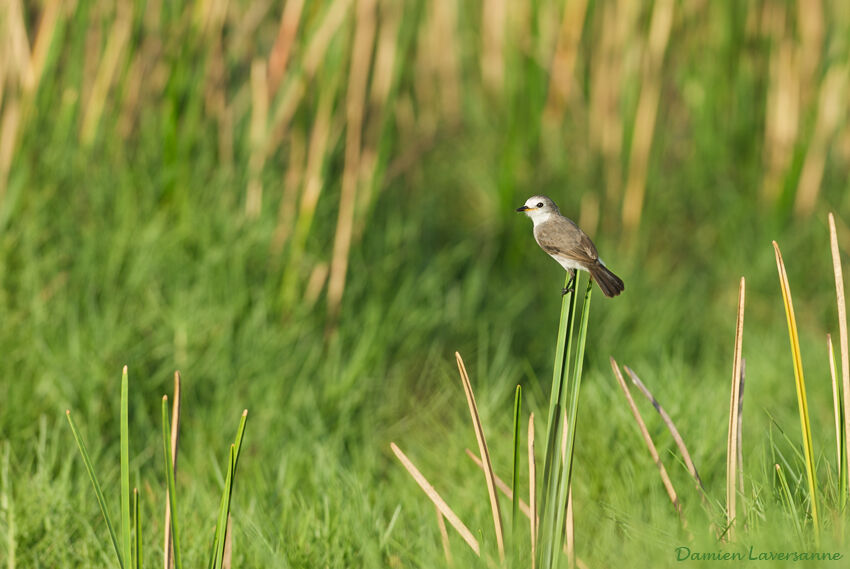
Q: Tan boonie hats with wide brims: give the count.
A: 0